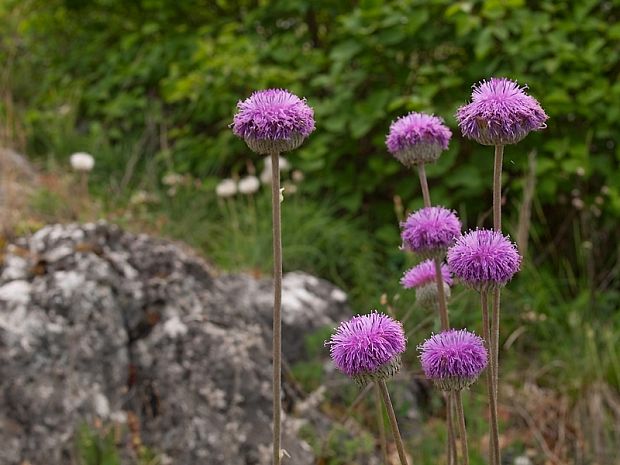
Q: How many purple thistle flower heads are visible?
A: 8